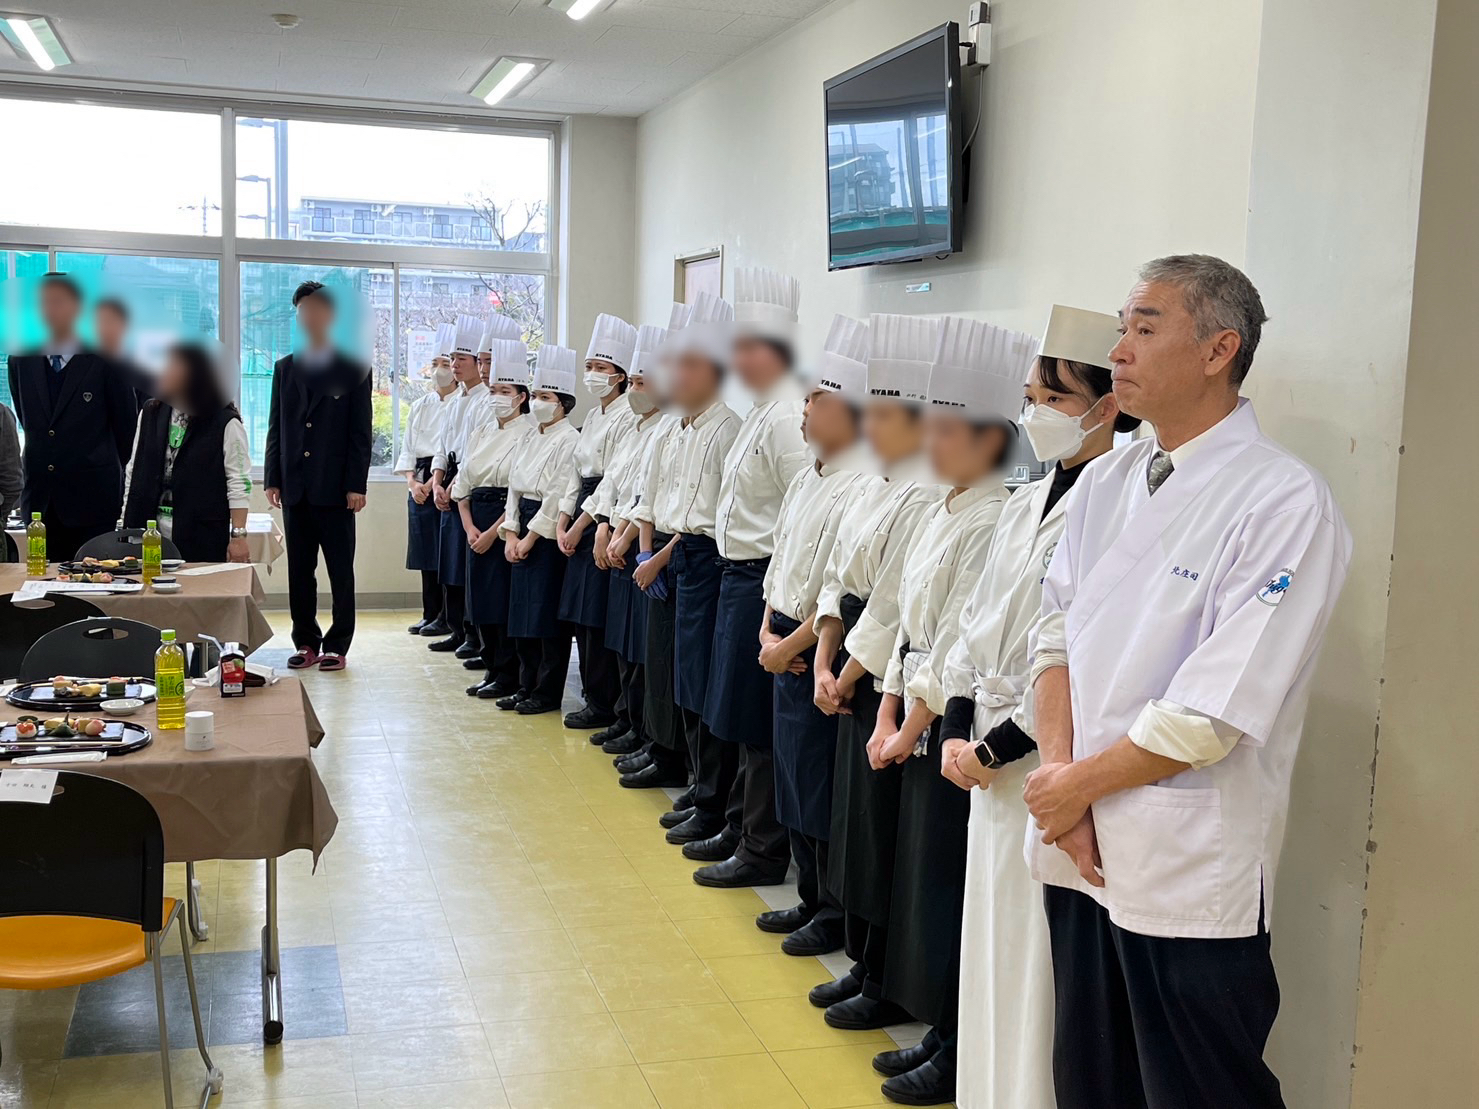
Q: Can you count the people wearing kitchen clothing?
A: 15